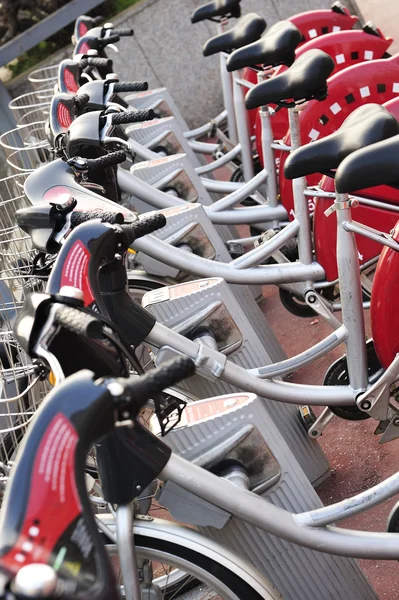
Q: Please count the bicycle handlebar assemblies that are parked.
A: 7